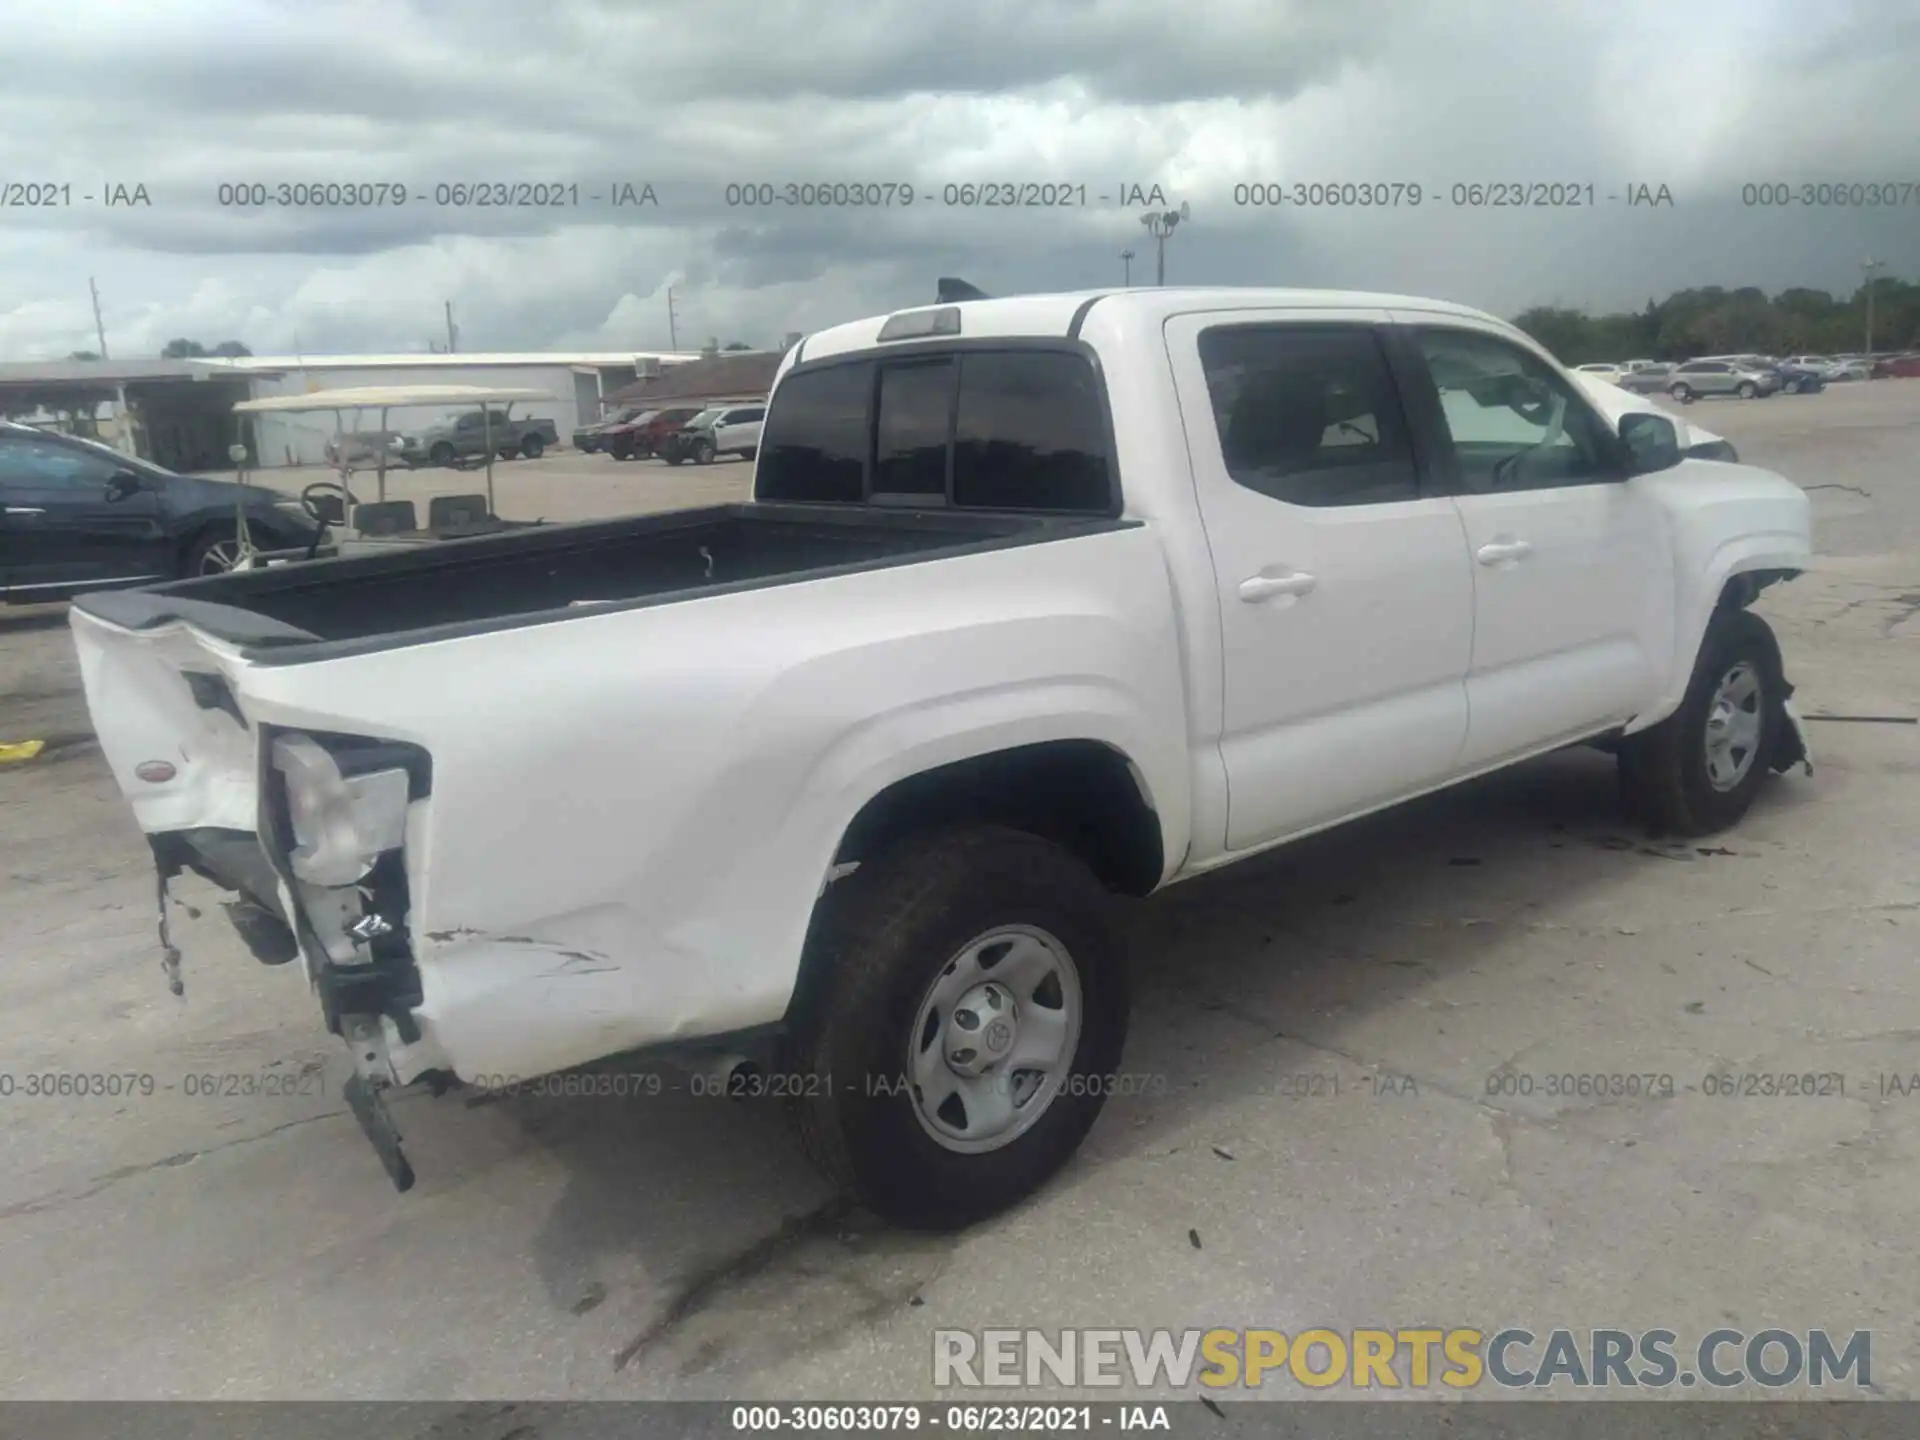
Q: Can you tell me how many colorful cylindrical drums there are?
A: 0